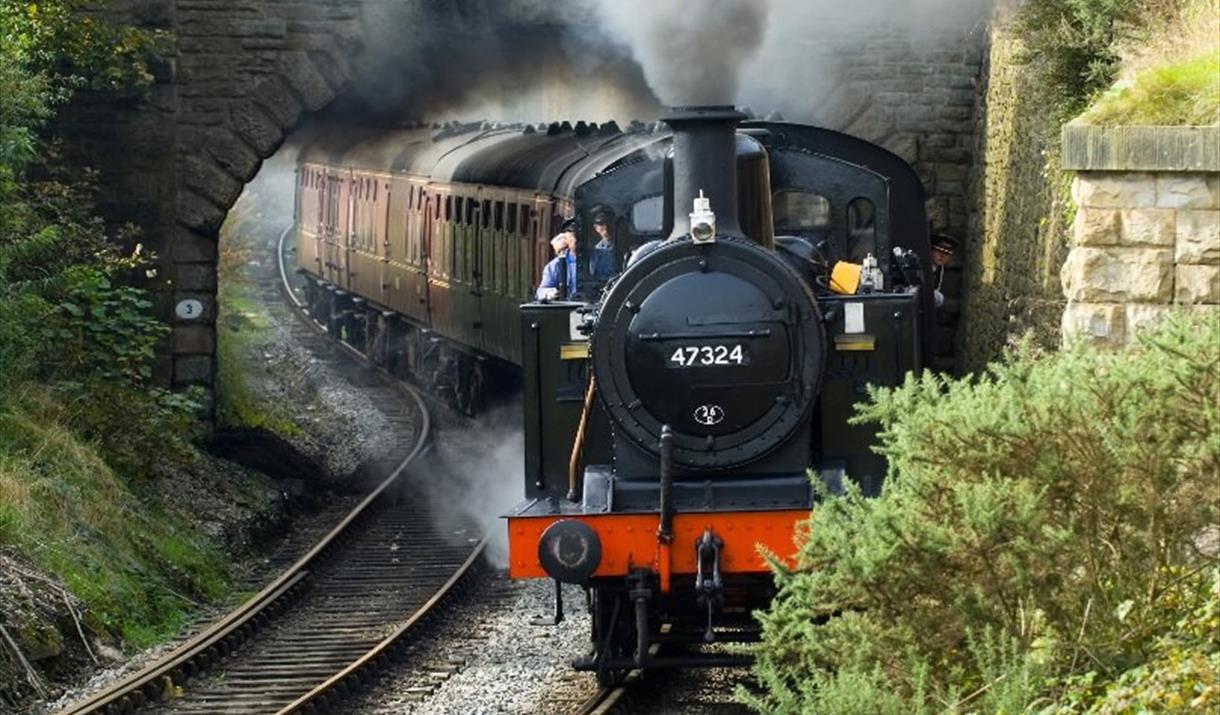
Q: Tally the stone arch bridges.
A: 1